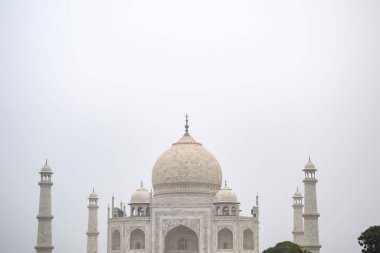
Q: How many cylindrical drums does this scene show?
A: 1